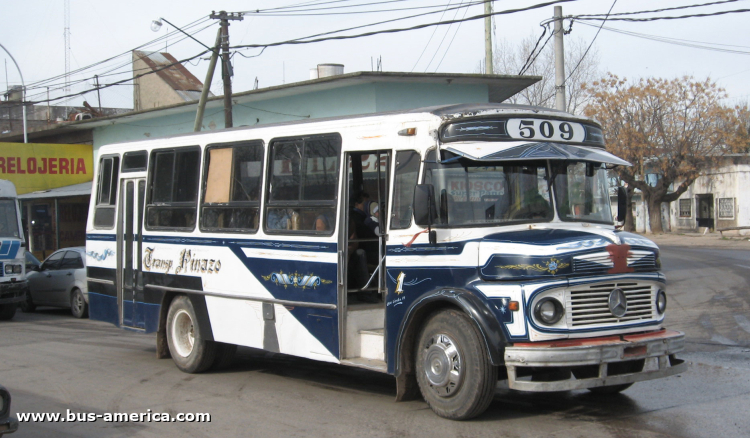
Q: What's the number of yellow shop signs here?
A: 1